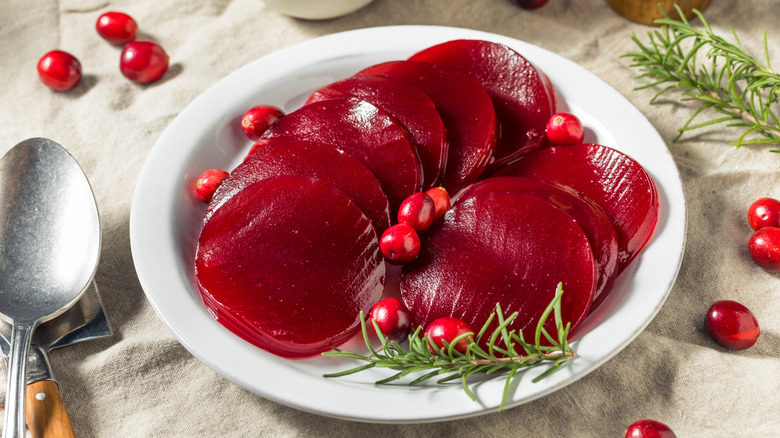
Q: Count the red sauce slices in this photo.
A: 9